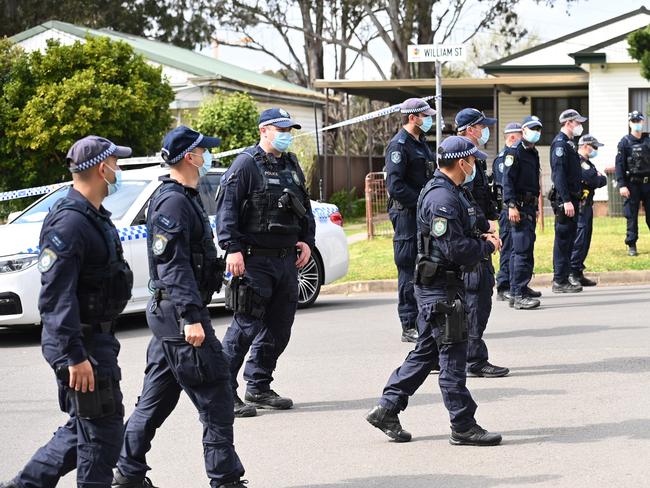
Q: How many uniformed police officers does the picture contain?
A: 11